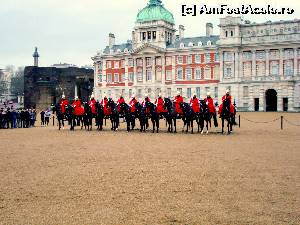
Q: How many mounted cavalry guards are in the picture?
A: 12